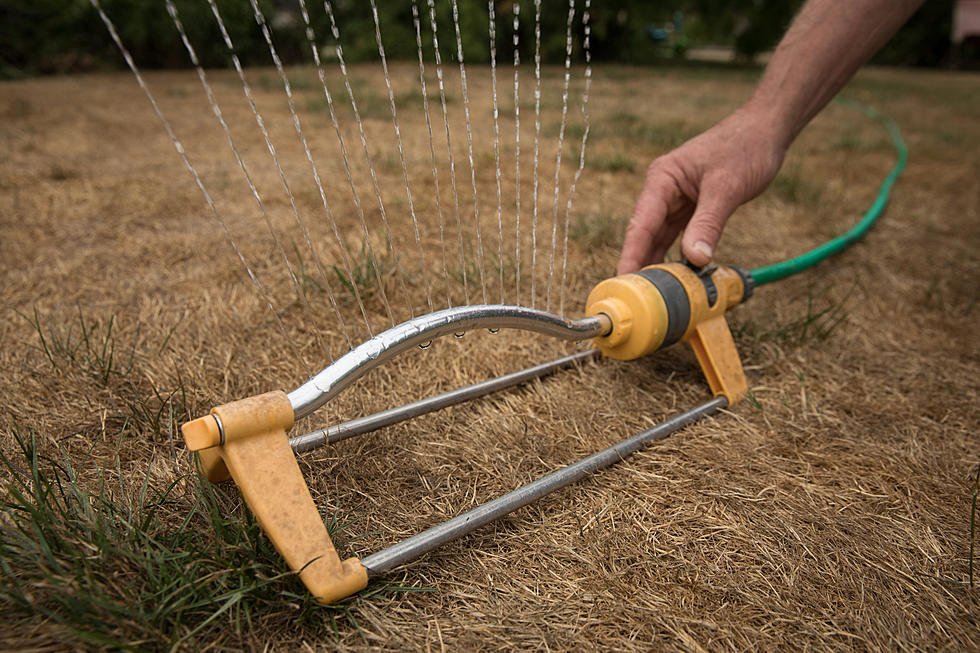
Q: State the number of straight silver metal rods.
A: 2